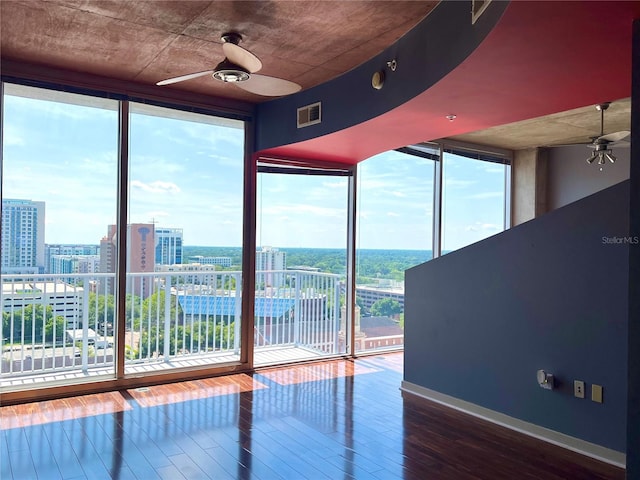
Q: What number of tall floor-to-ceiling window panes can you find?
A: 5